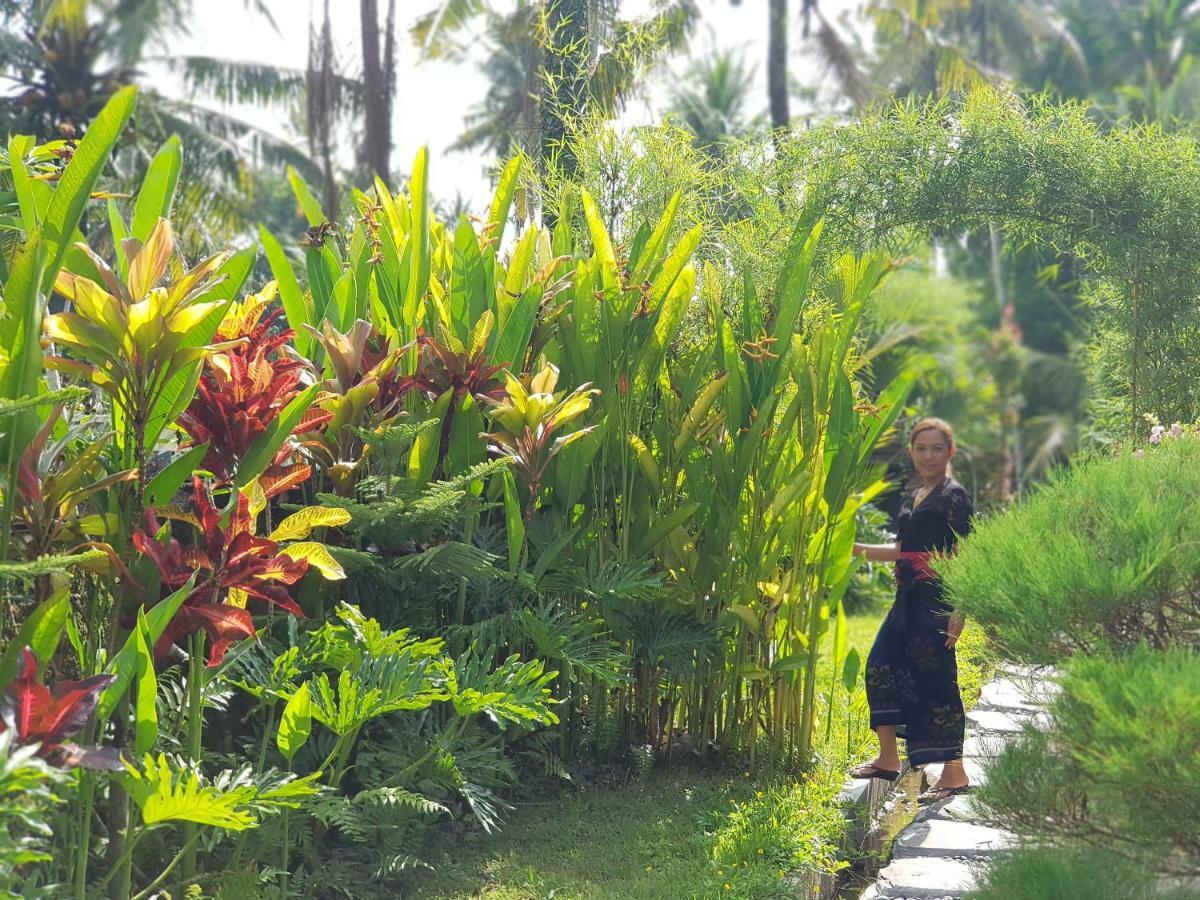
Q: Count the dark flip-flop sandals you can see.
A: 2